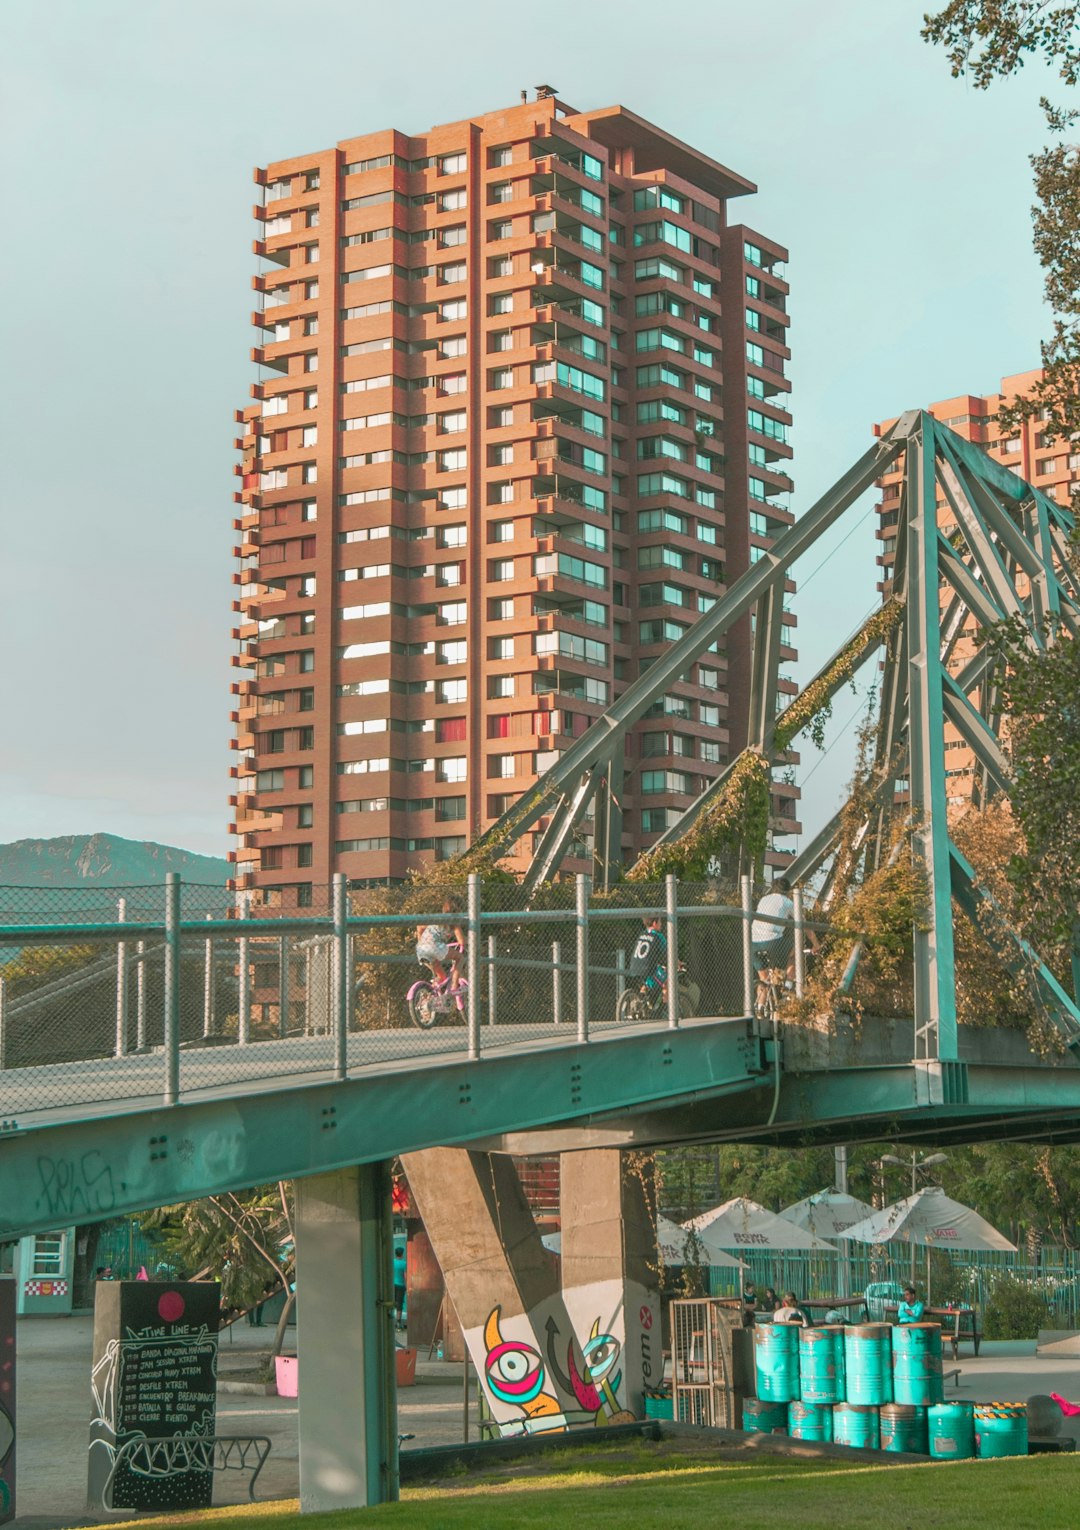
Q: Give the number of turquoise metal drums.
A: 11